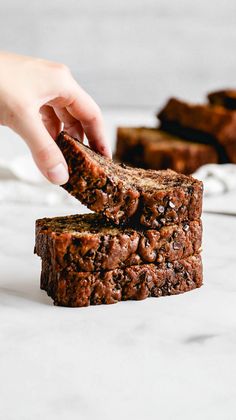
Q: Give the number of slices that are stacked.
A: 3